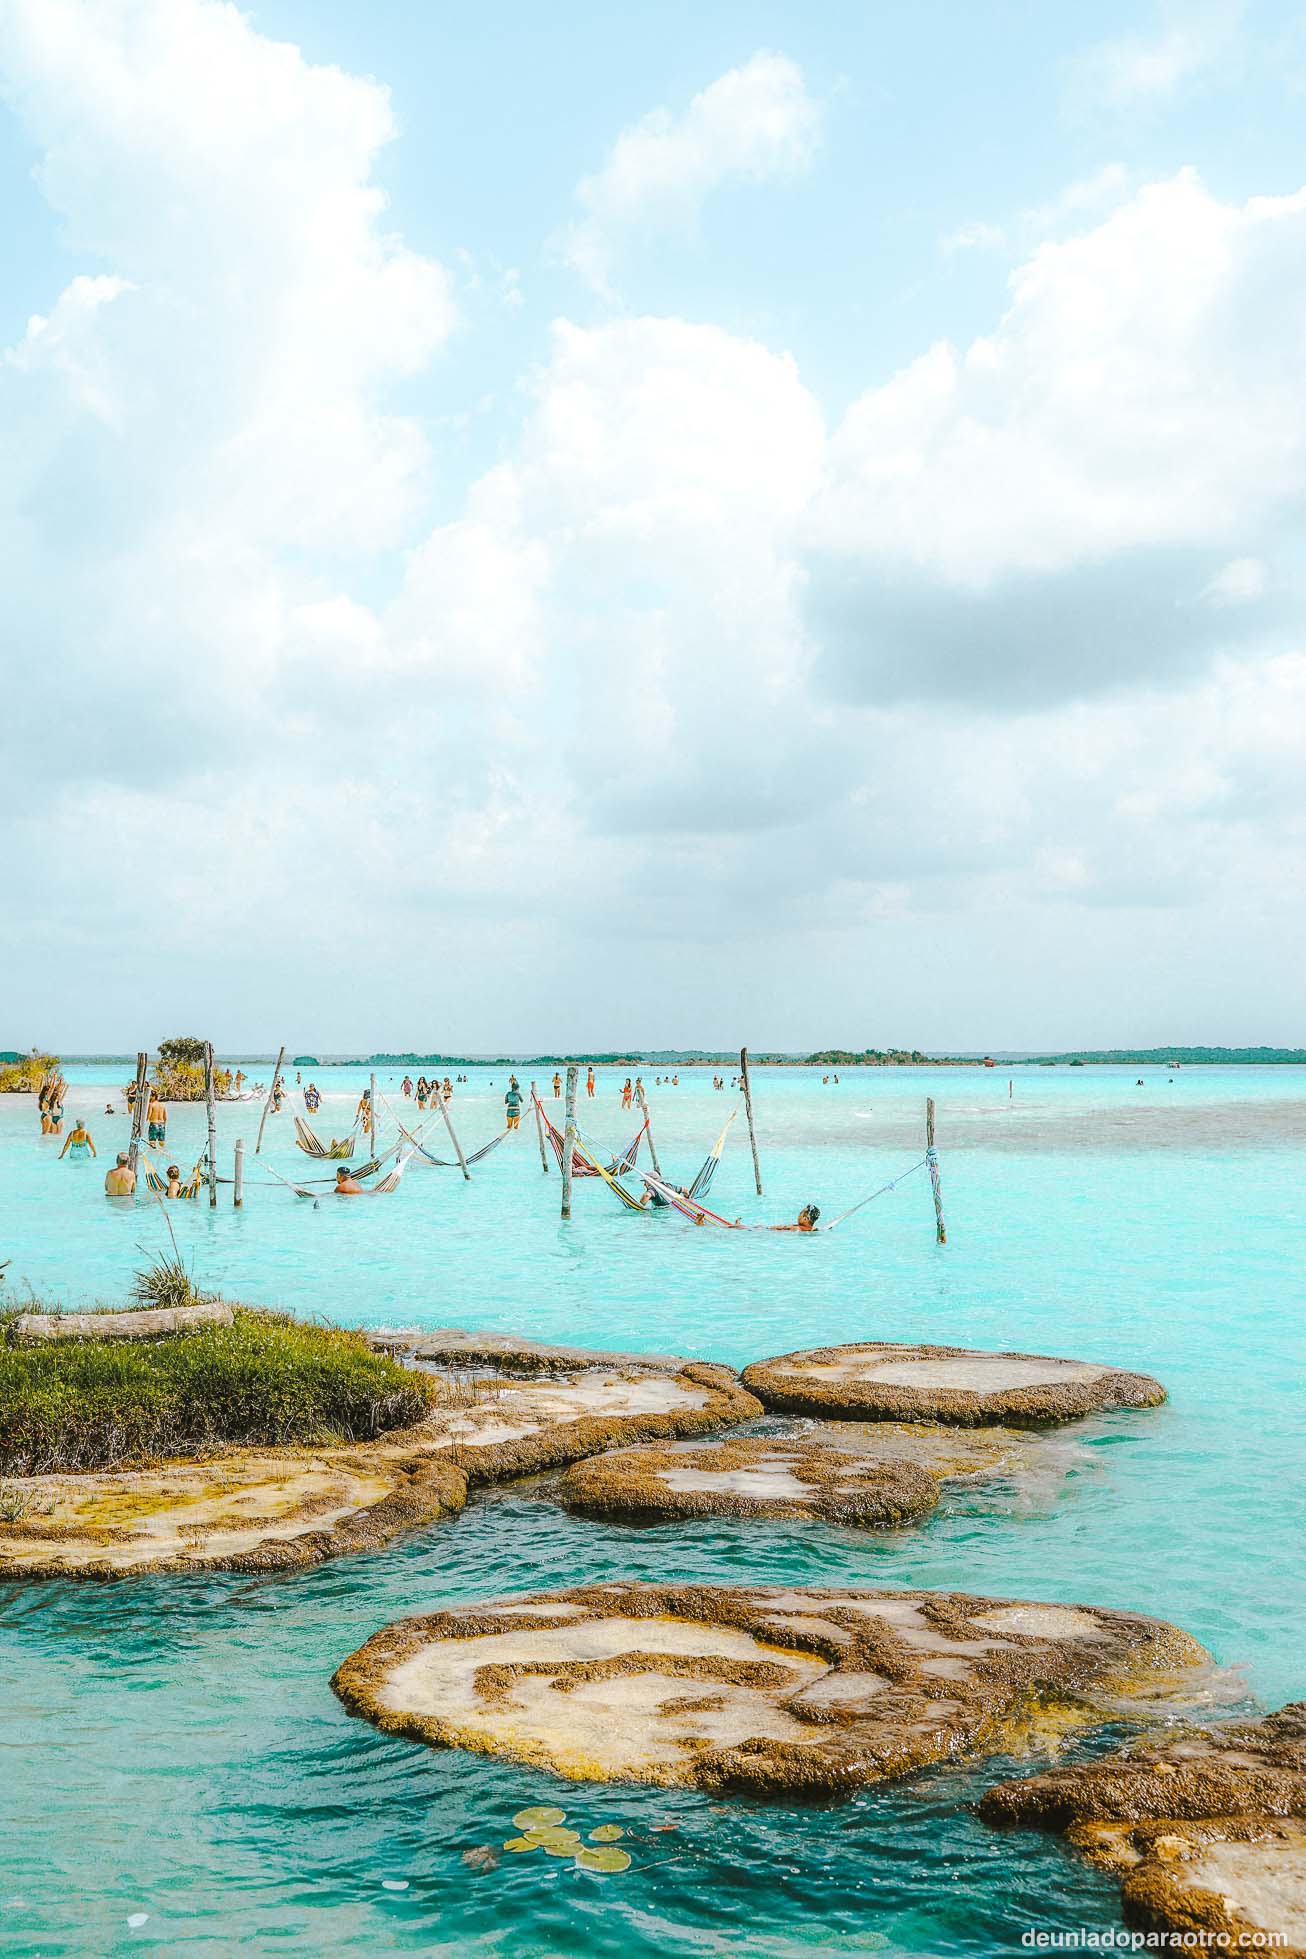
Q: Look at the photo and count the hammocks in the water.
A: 8